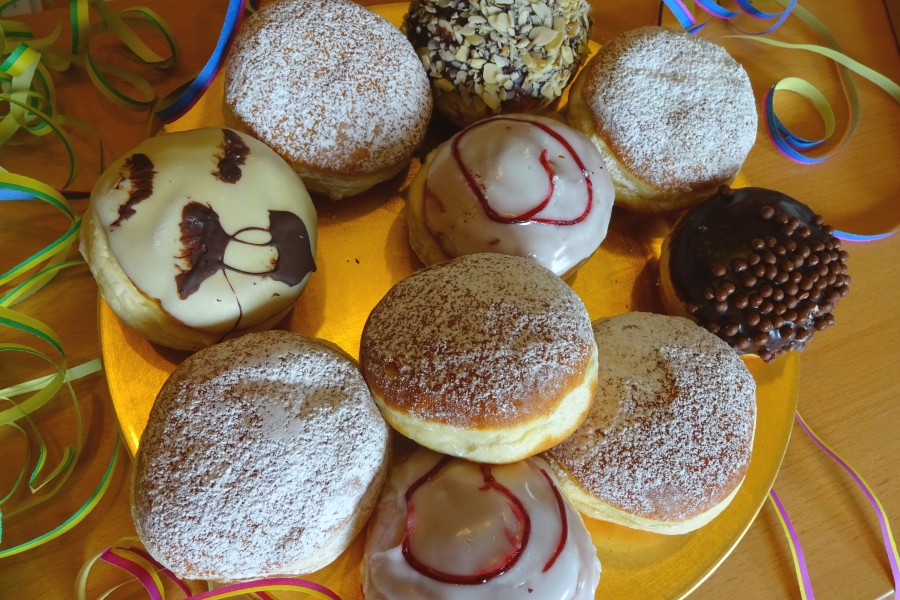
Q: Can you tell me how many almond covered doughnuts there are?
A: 1